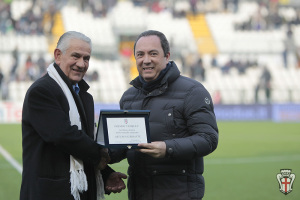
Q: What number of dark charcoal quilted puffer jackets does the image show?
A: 1